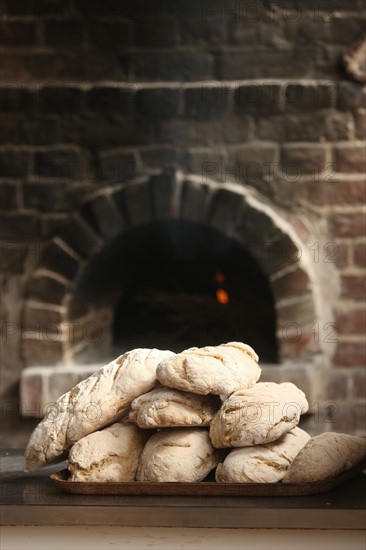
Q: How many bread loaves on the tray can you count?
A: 8